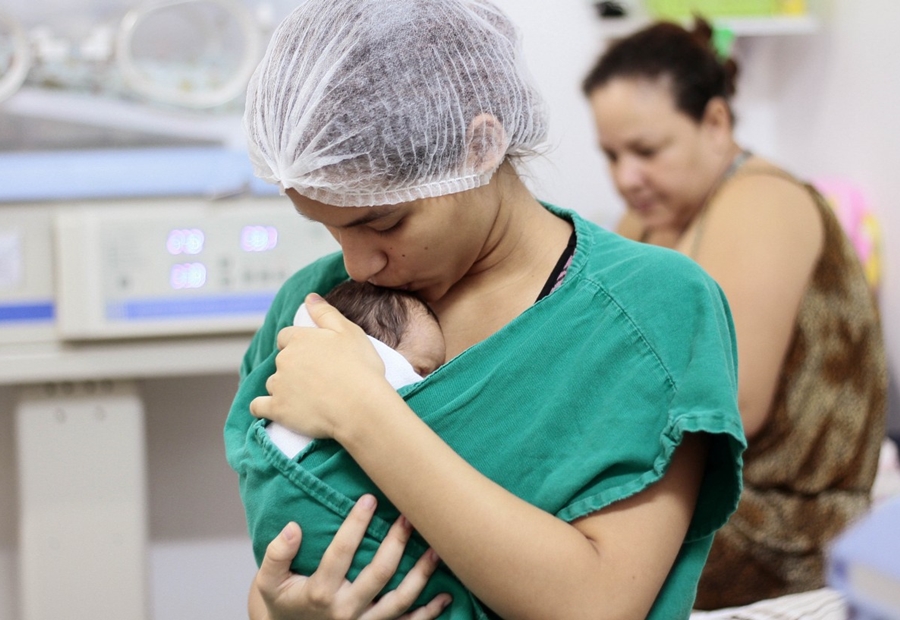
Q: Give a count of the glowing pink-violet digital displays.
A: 3